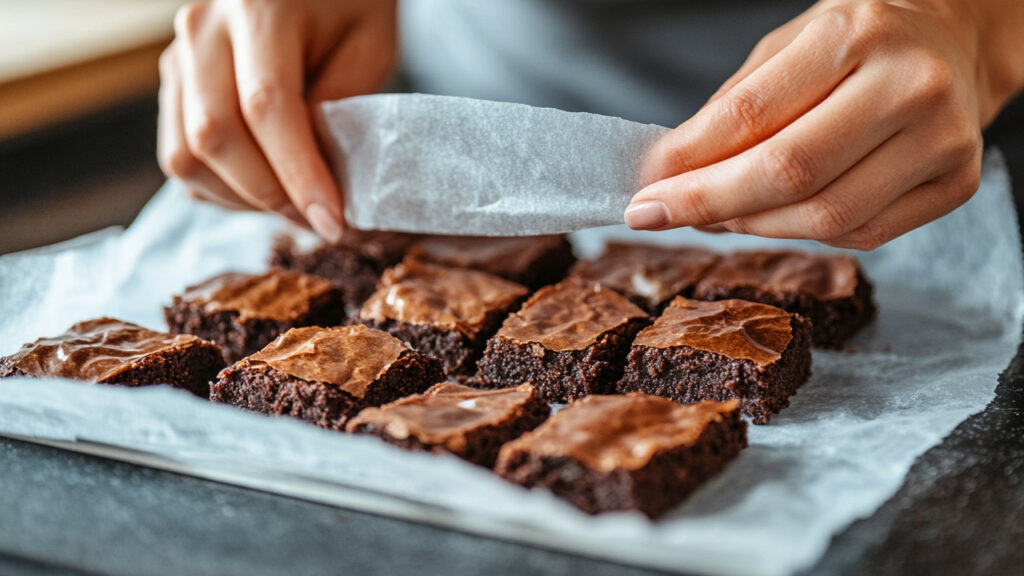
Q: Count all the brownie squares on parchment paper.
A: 12